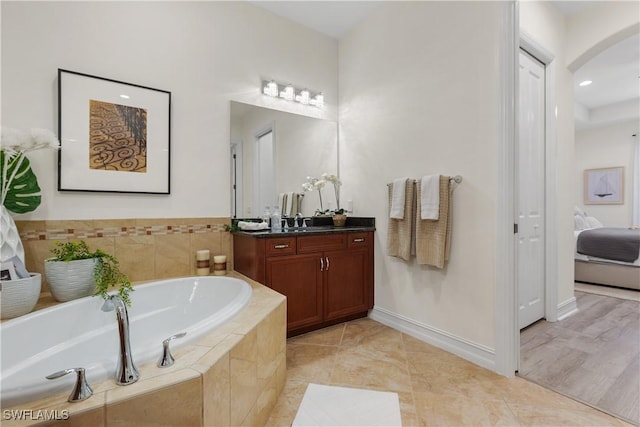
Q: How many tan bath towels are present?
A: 2